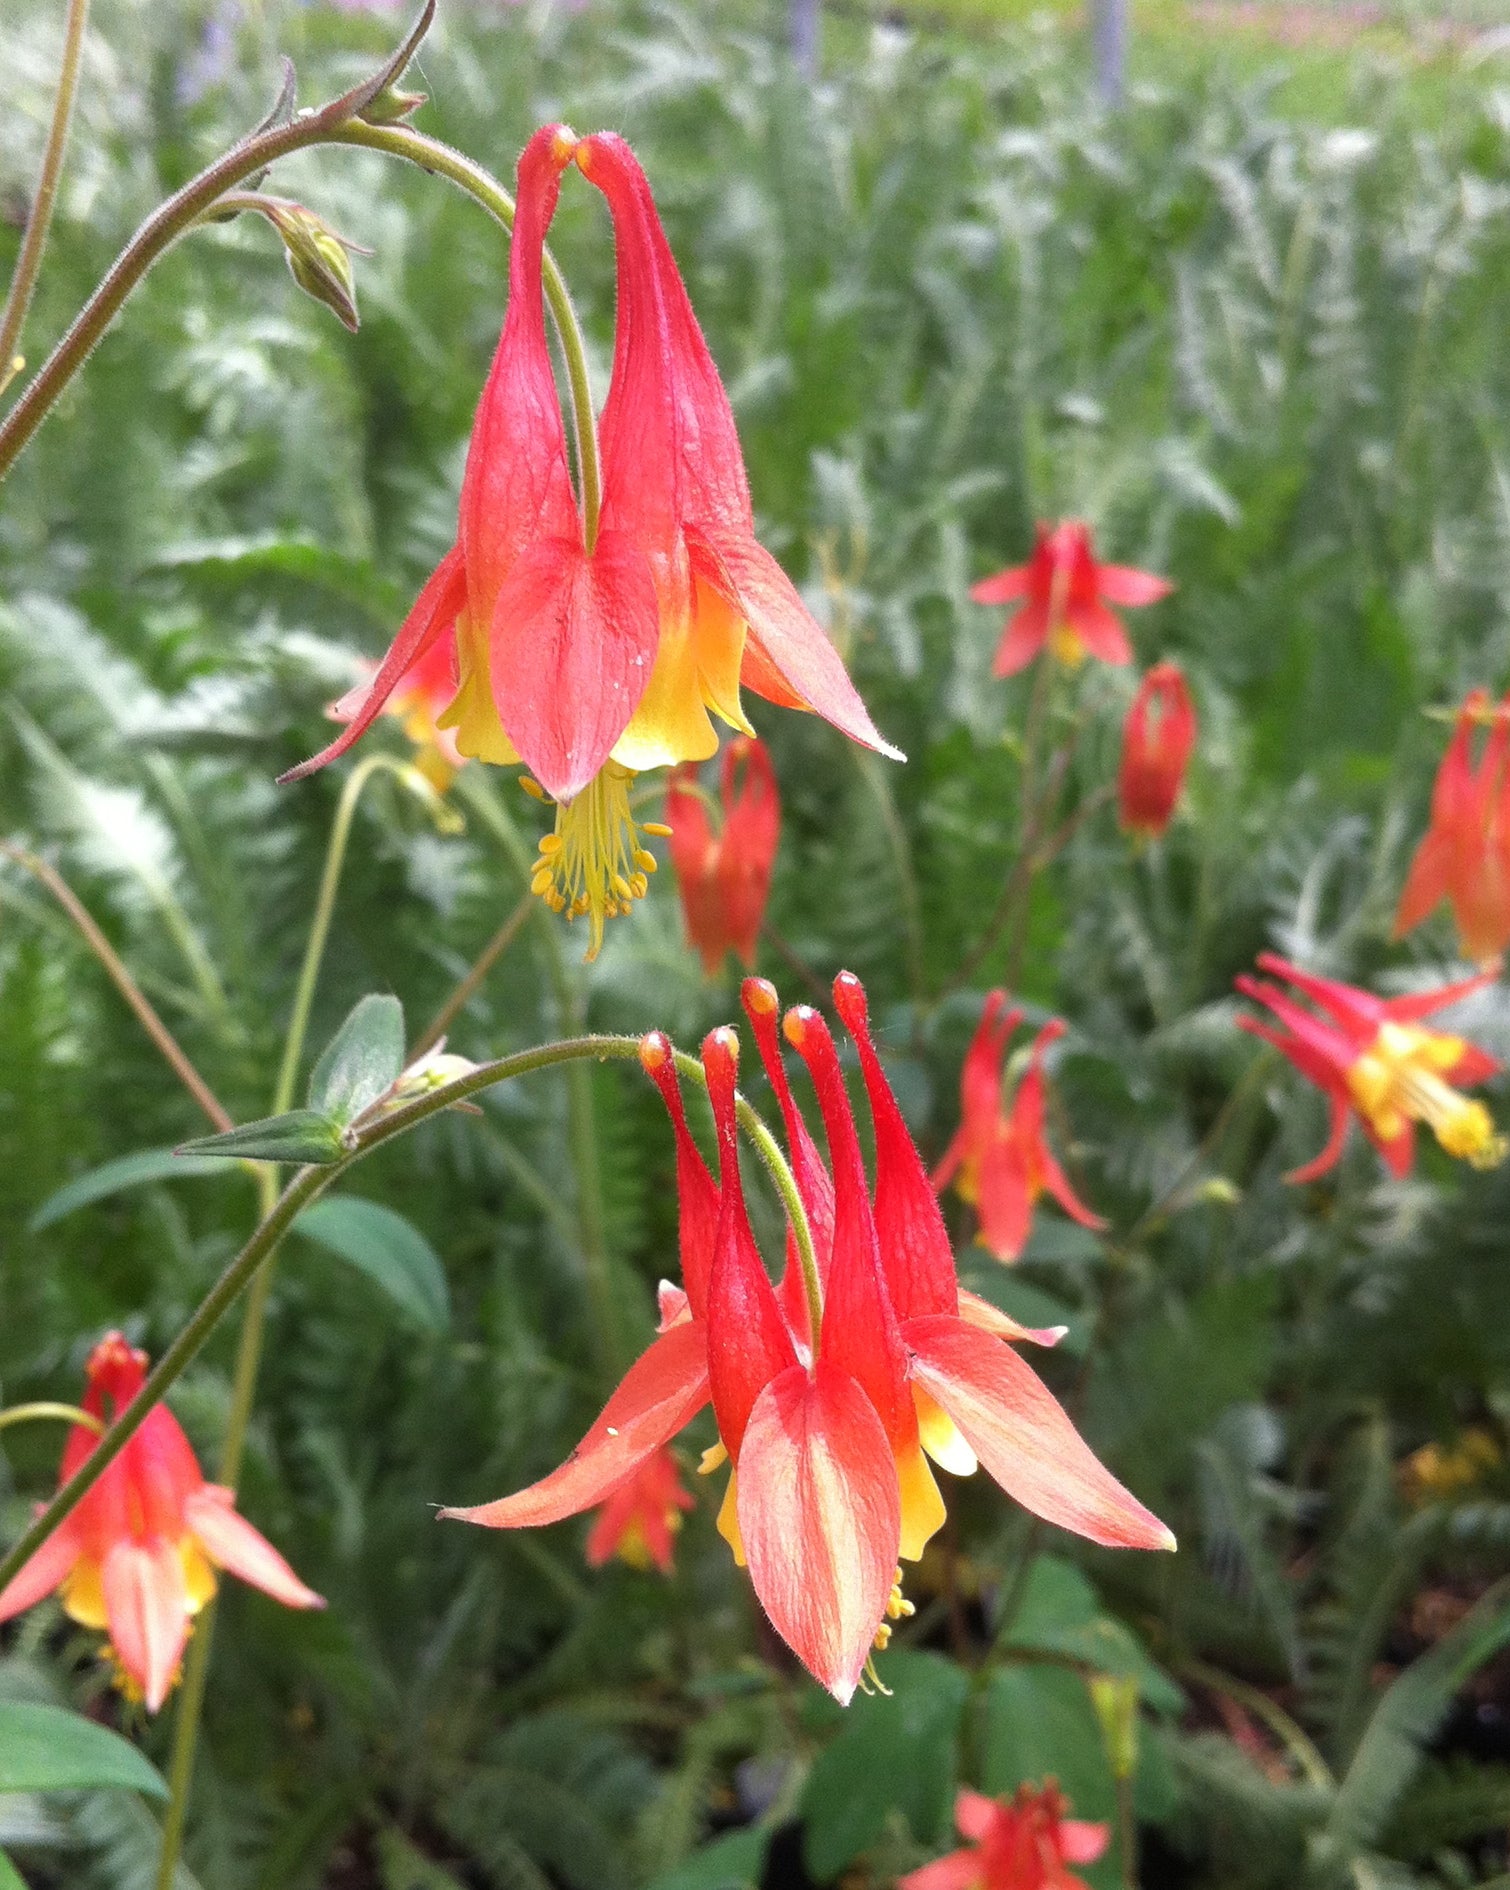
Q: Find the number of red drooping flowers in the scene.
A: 12